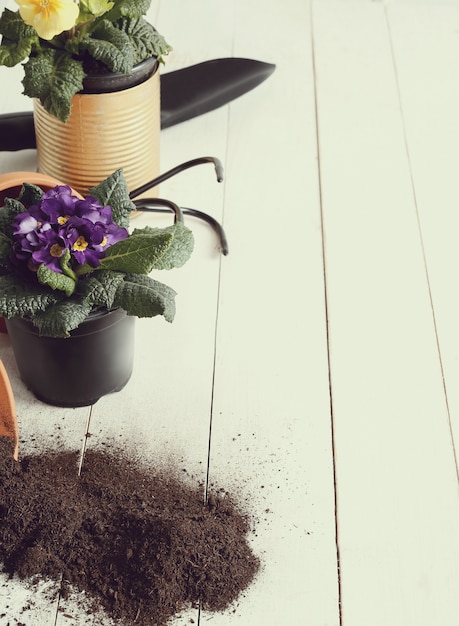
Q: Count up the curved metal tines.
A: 3